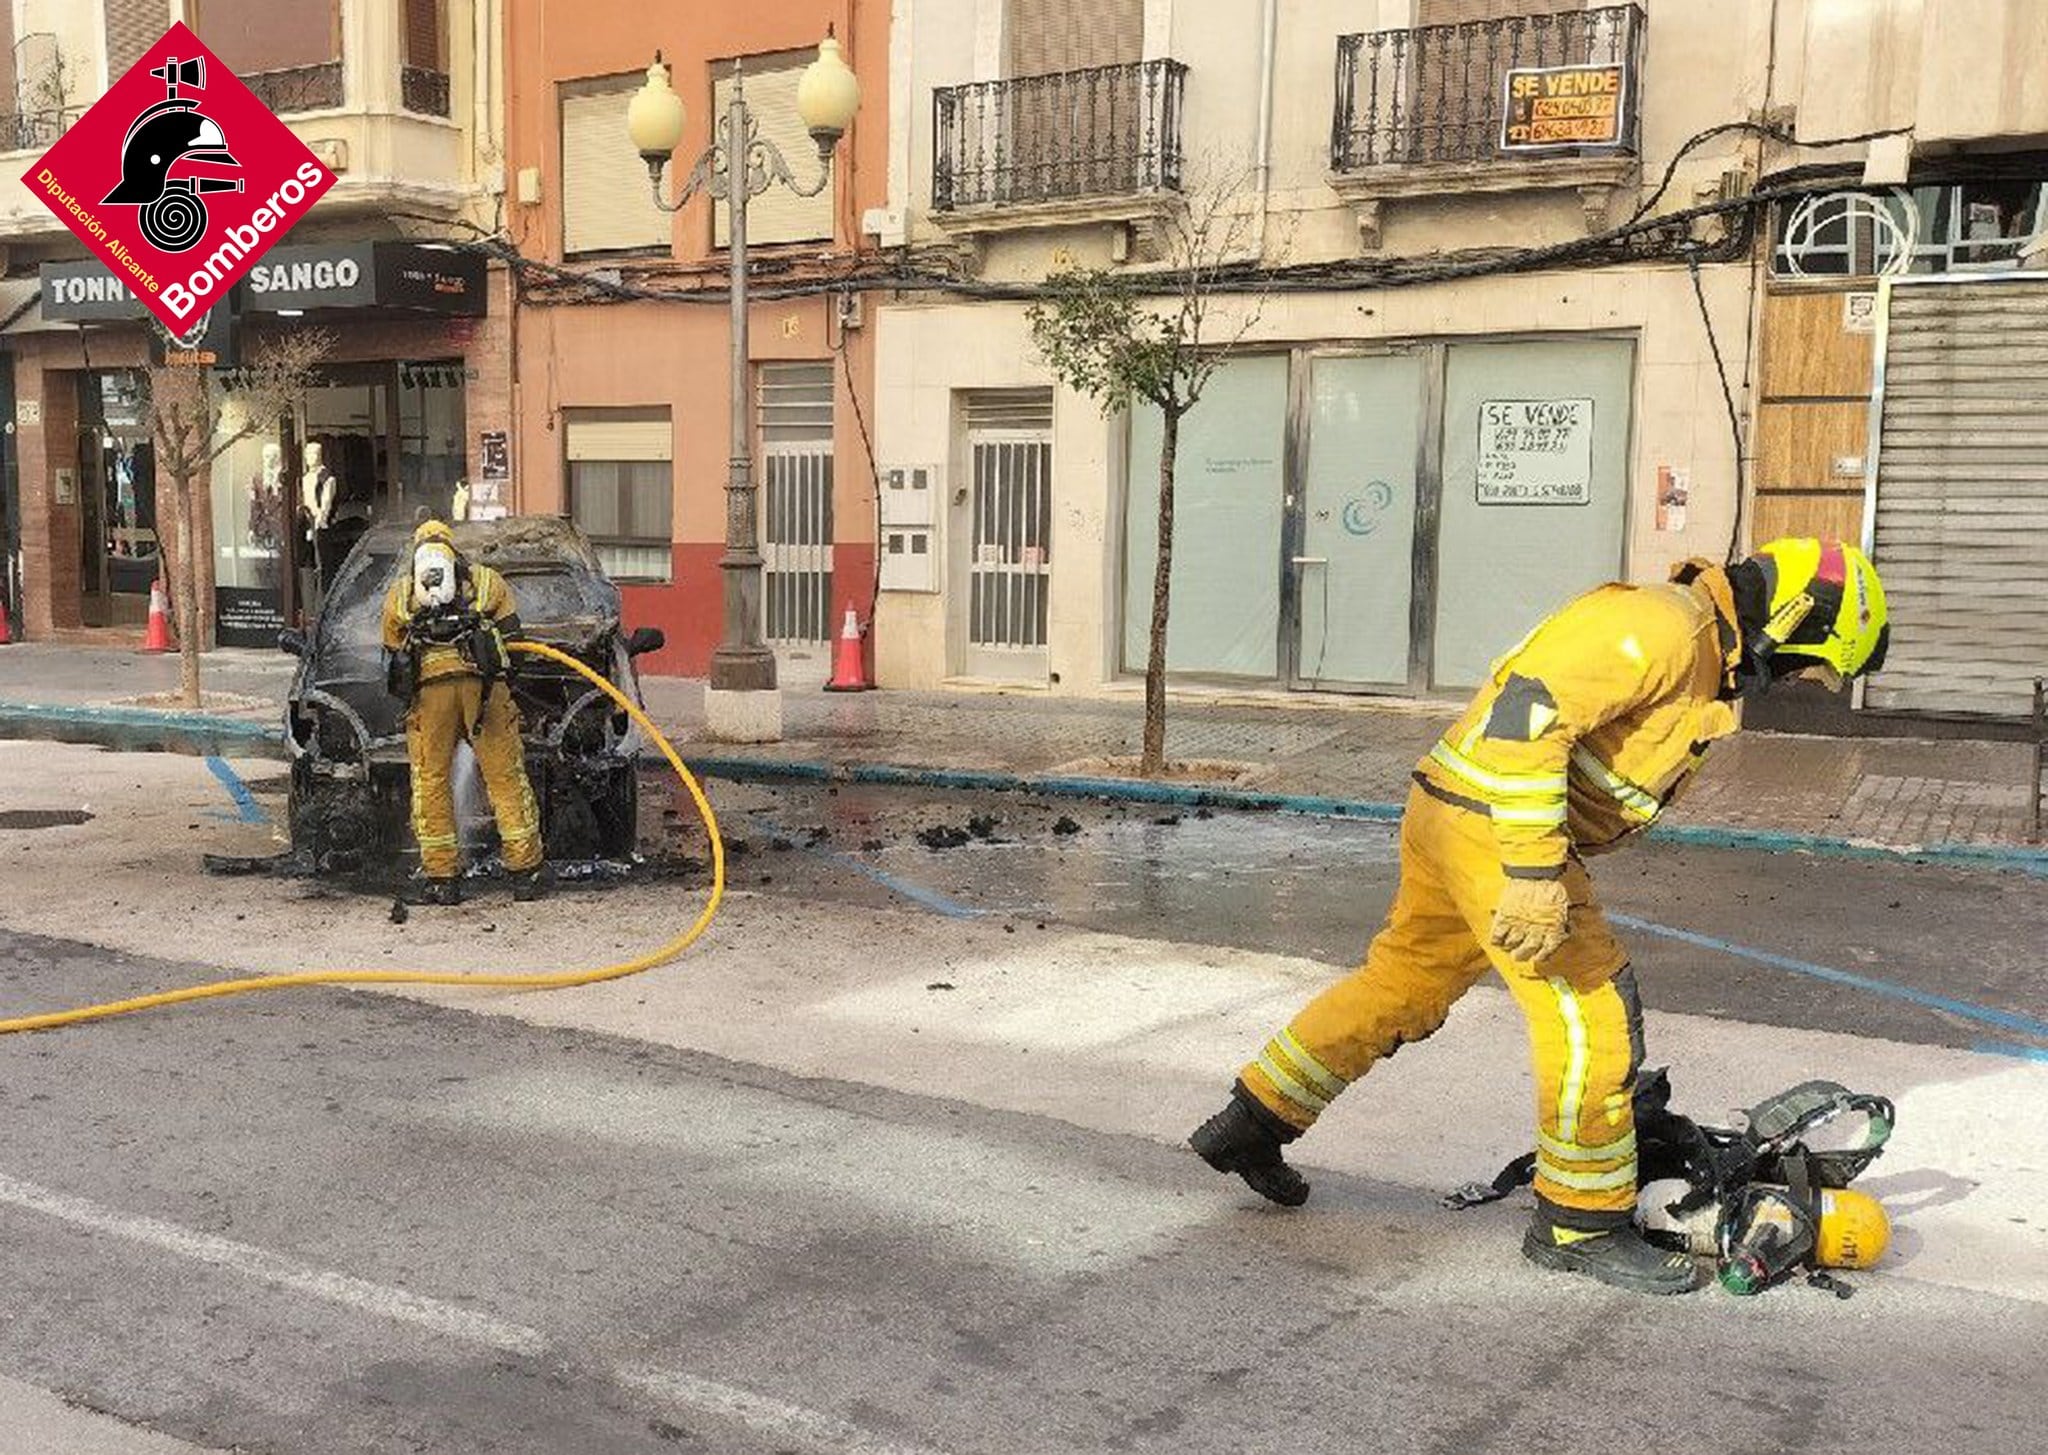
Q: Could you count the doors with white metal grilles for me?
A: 2